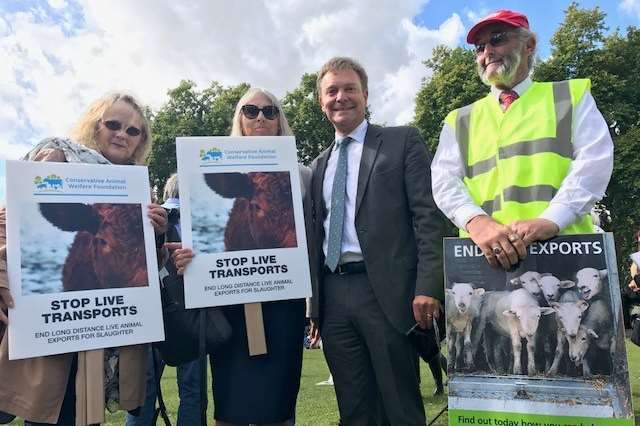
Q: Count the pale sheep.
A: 7